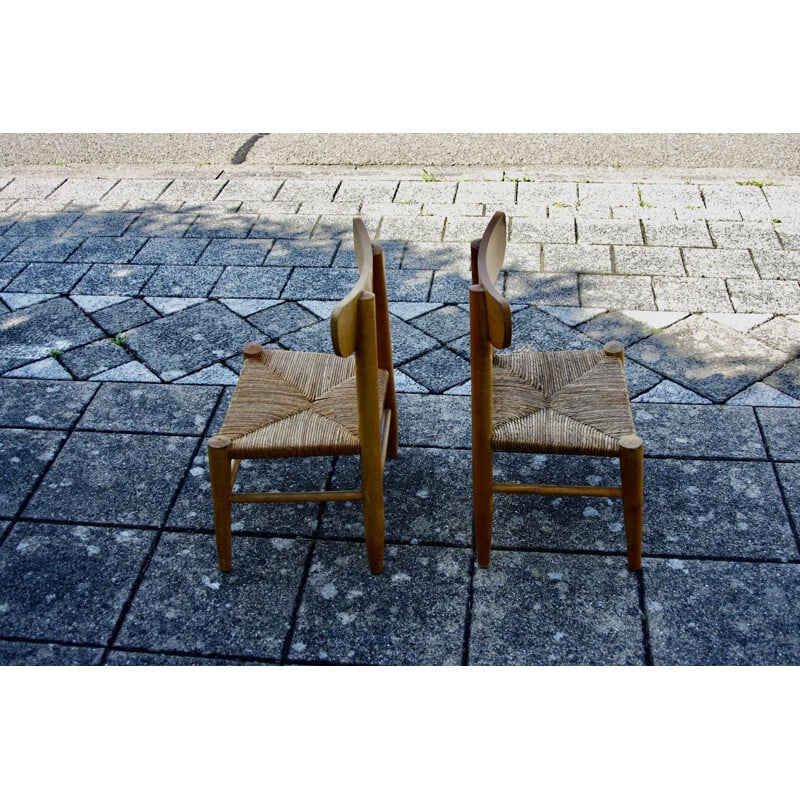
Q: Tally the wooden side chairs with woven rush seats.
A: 2